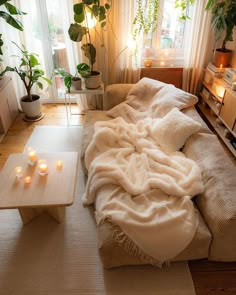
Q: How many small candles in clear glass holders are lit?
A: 5